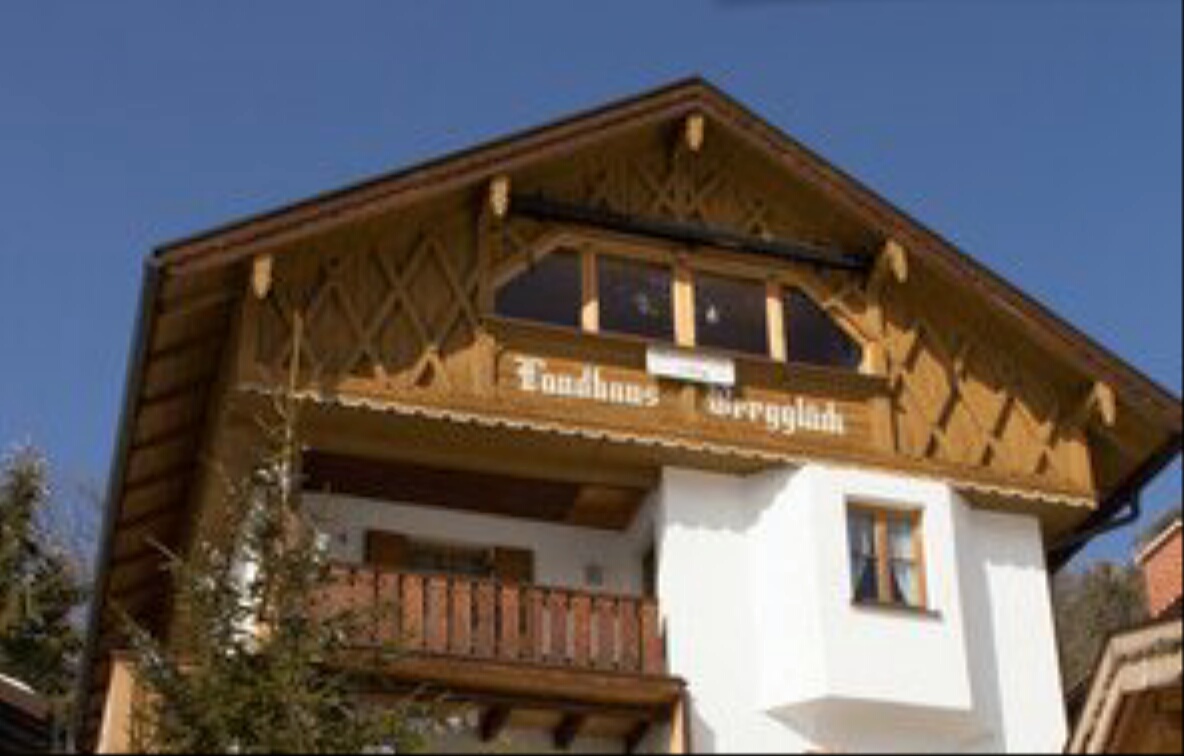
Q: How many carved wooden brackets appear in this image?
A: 5